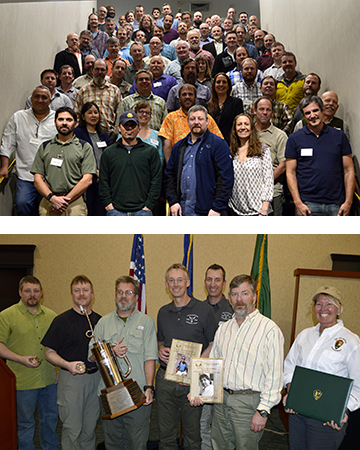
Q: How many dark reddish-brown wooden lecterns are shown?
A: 1